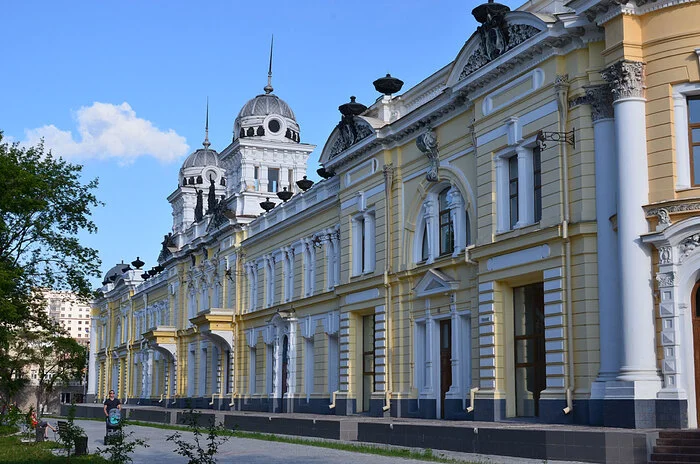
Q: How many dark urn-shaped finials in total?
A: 14